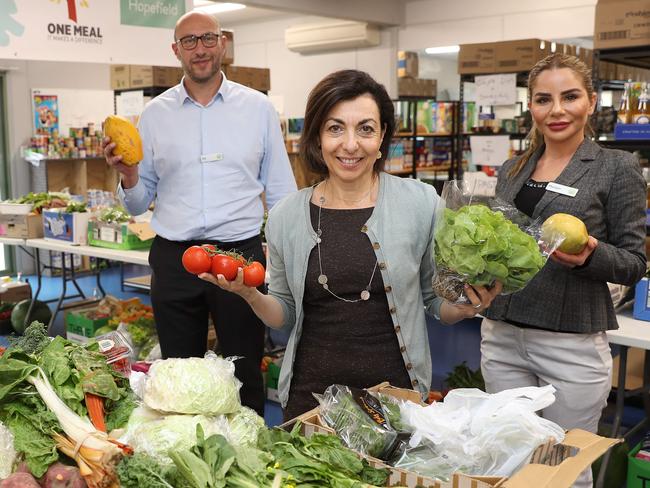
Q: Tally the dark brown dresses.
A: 1